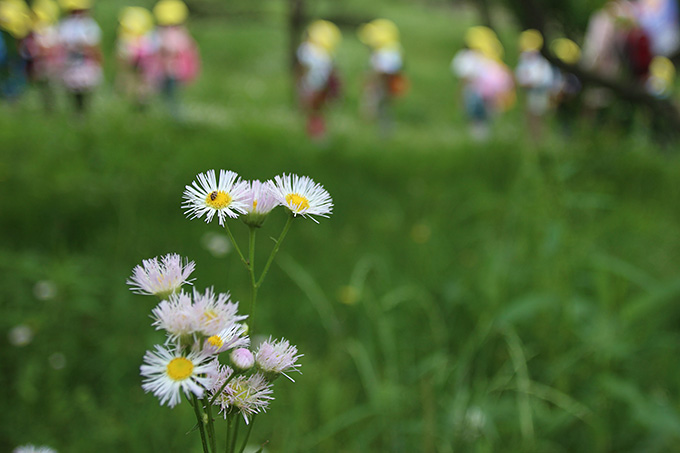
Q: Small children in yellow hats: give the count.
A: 11